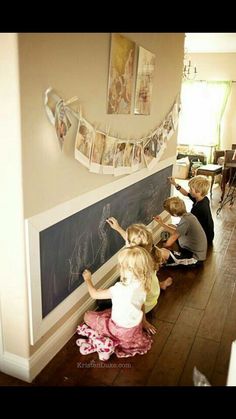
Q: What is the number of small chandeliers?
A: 1